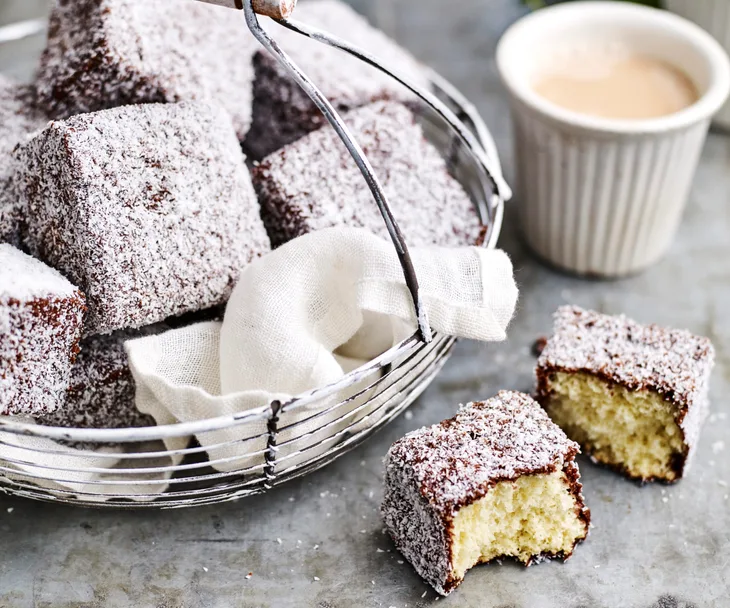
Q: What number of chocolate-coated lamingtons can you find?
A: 9